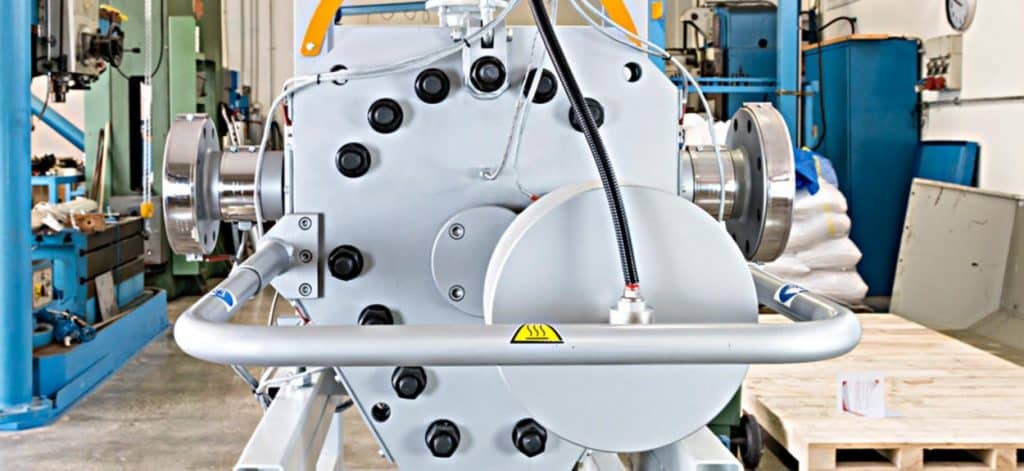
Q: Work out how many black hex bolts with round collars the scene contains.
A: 11